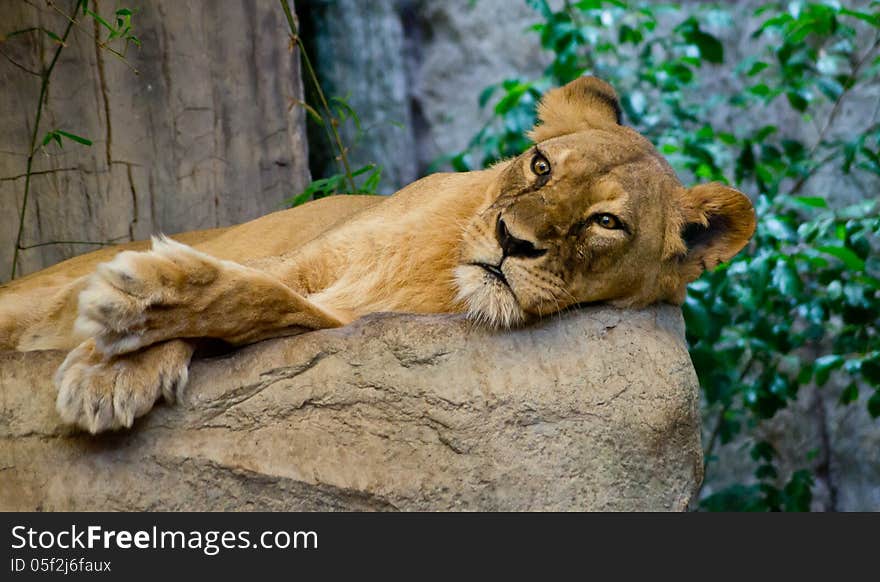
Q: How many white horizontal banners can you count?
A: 0